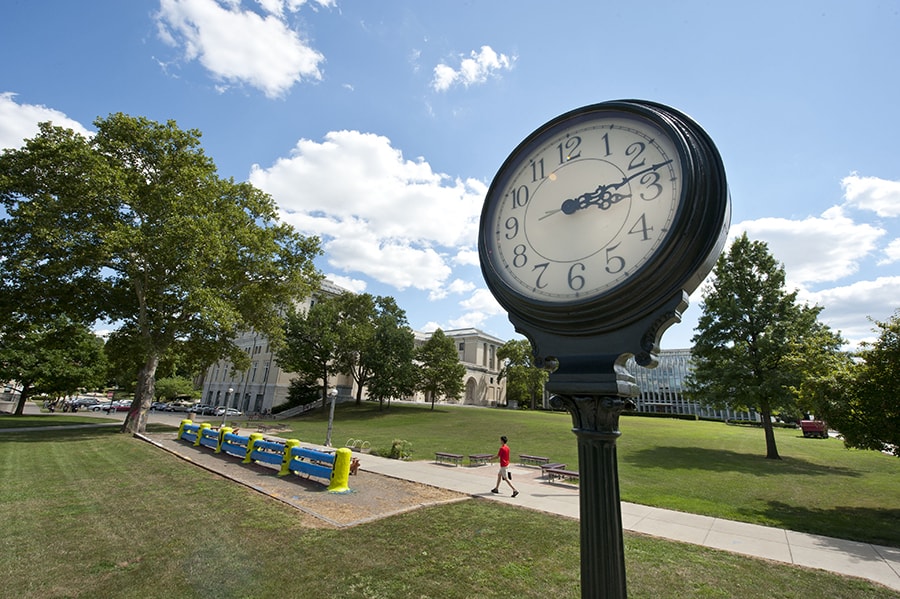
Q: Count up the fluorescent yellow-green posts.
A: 6